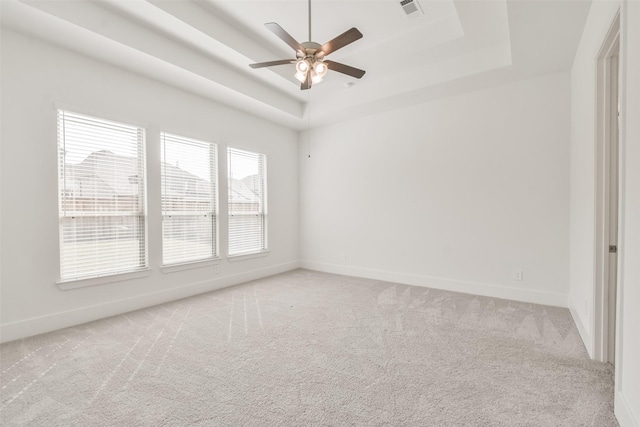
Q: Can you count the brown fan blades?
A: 5